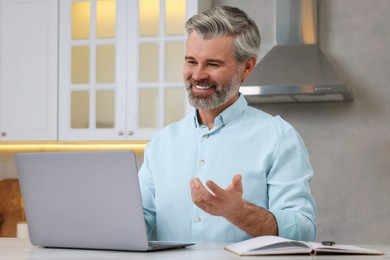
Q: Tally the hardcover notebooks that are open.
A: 1